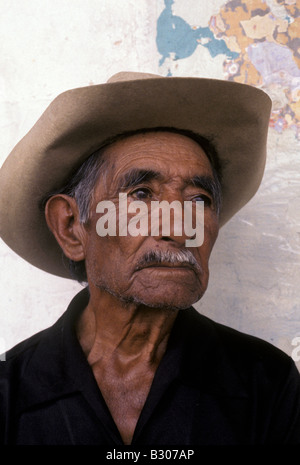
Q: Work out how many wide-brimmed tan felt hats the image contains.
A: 1